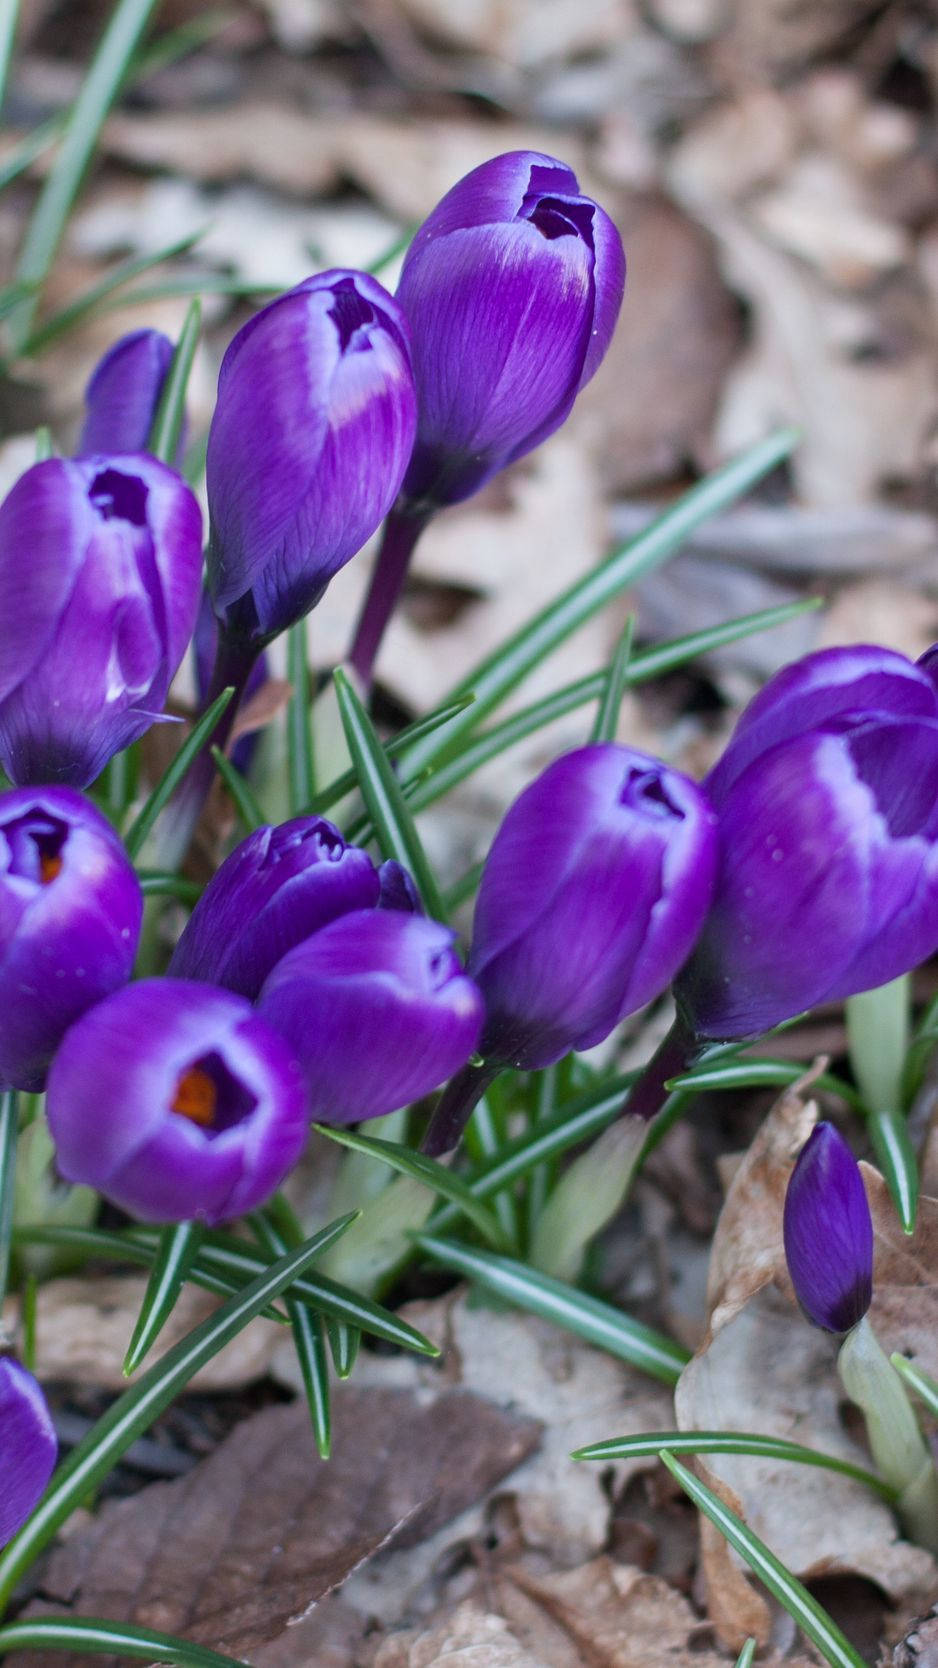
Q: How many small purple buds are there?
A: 1